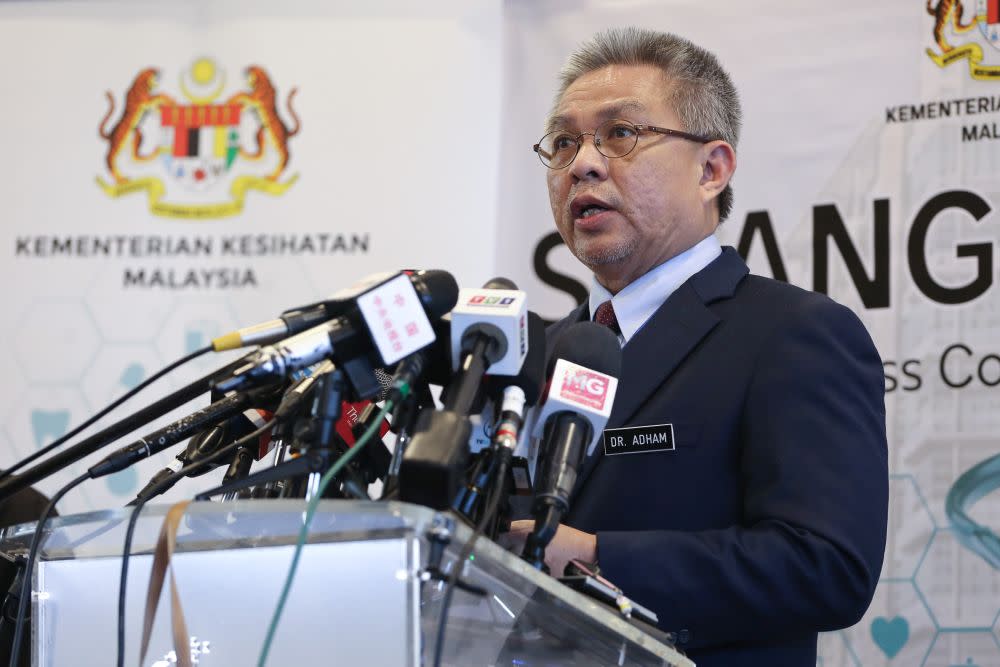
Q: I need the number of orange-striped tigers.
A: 3